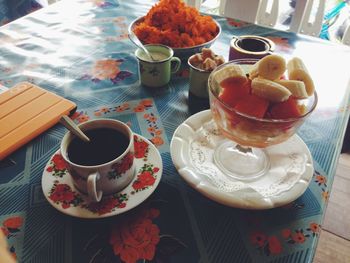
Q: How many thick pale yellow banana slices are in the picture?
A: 5